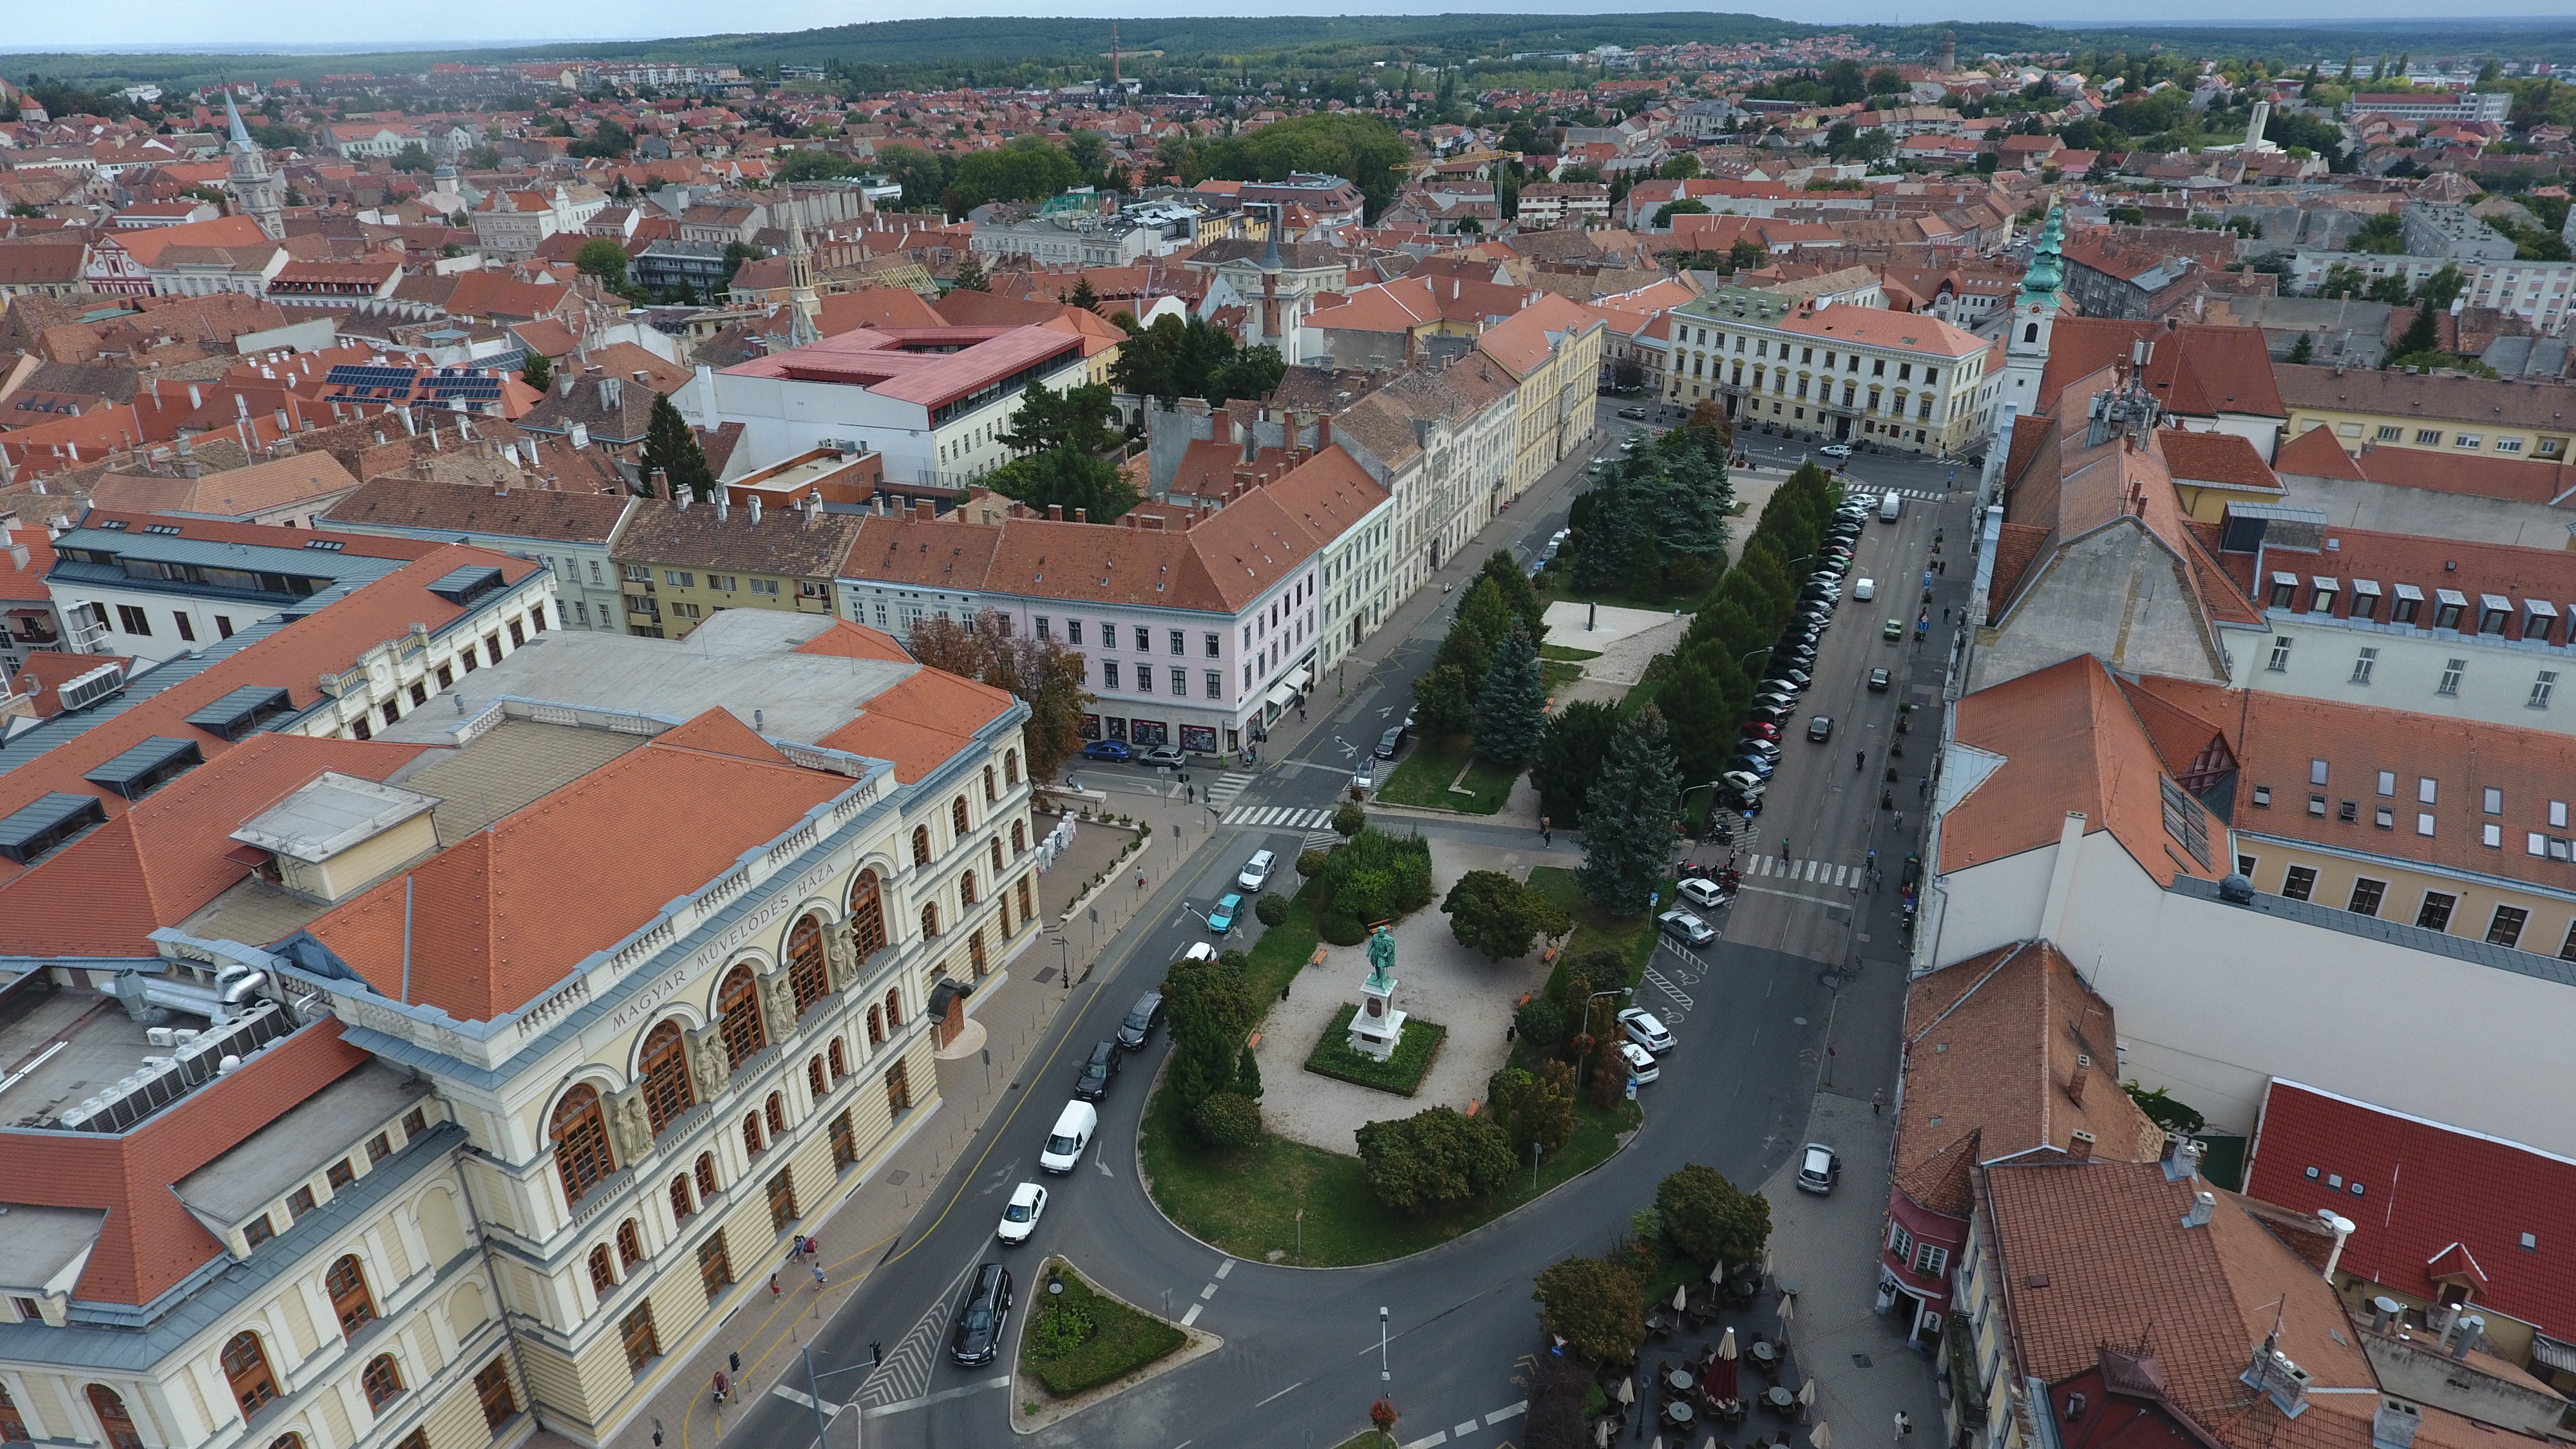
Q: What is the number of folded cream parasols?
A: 10